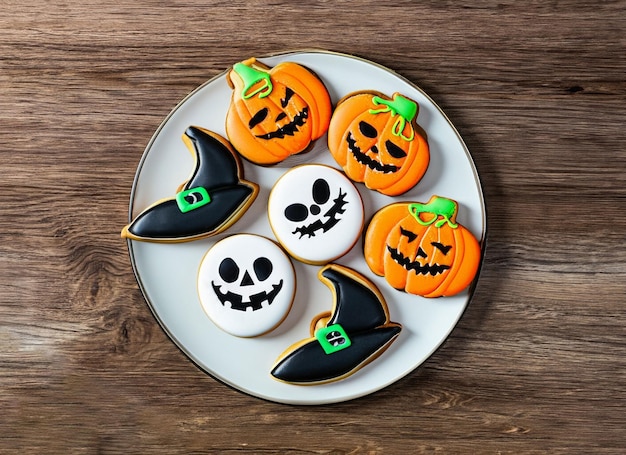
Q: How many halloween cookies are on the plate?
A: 7